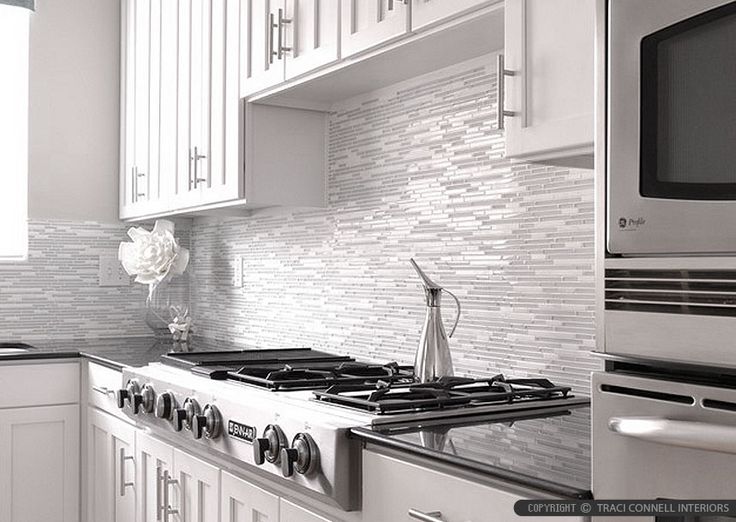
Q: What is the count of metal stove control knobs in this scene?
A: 7